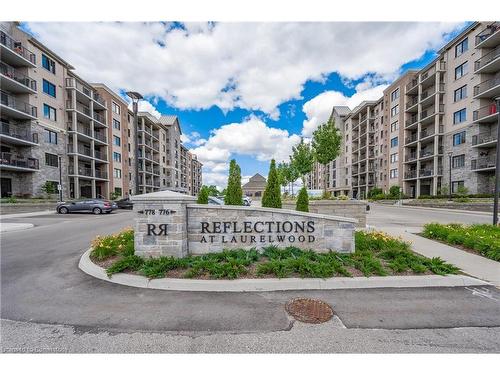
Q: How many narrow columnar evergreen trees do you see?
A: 4